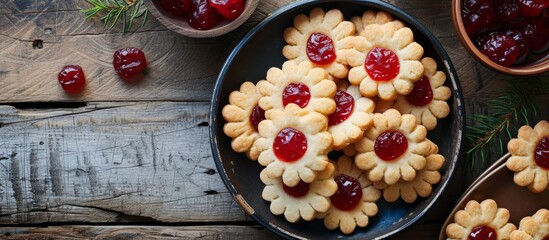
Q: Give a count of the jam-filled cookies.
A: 13